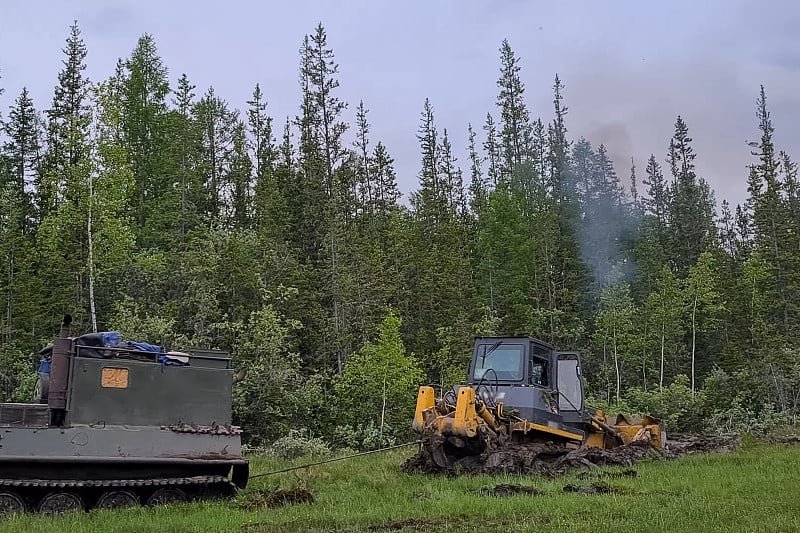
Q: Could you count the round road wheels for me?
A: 4